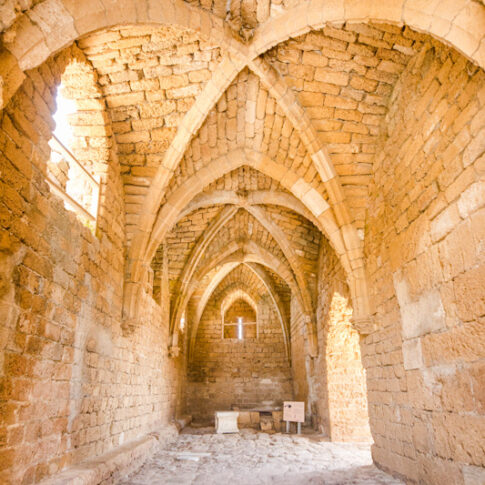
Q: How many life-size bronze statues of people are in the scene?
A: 0